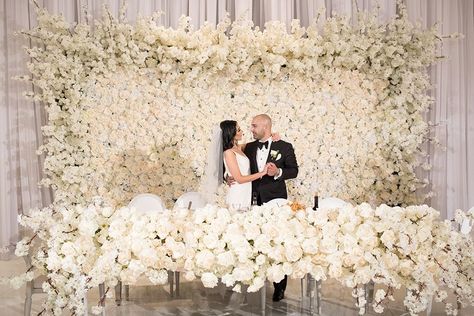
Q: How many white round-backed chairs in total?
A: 4